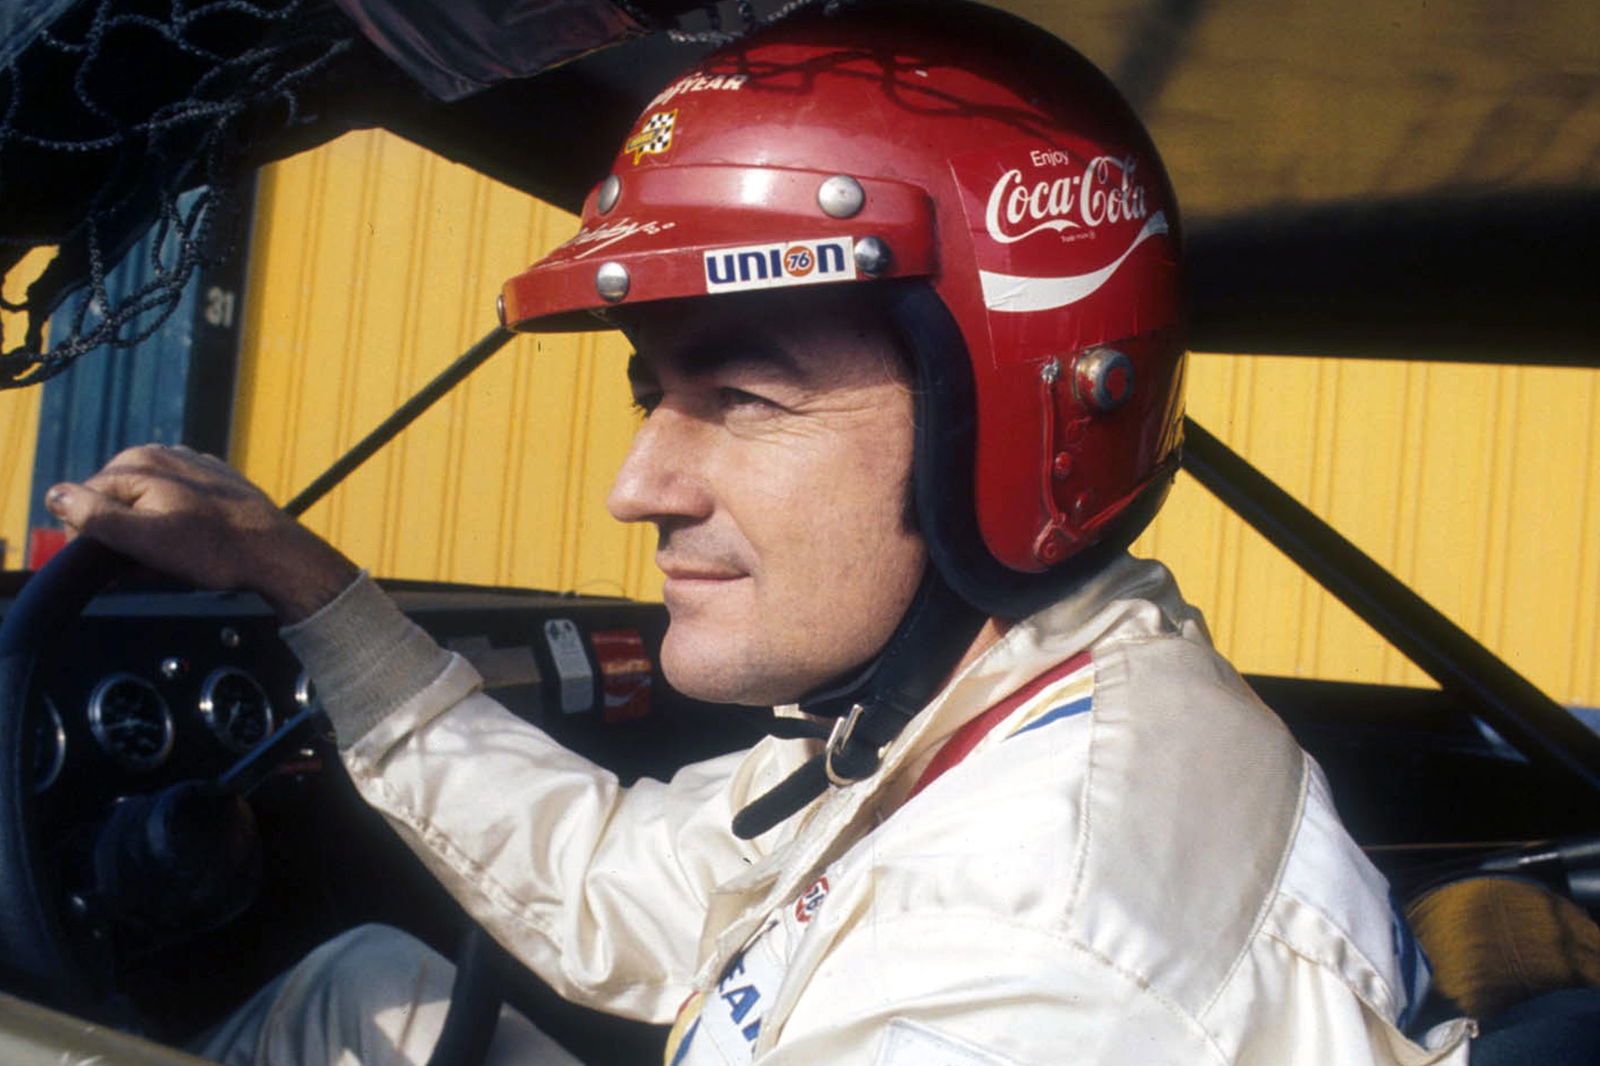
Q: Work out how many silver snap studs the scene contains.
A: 5